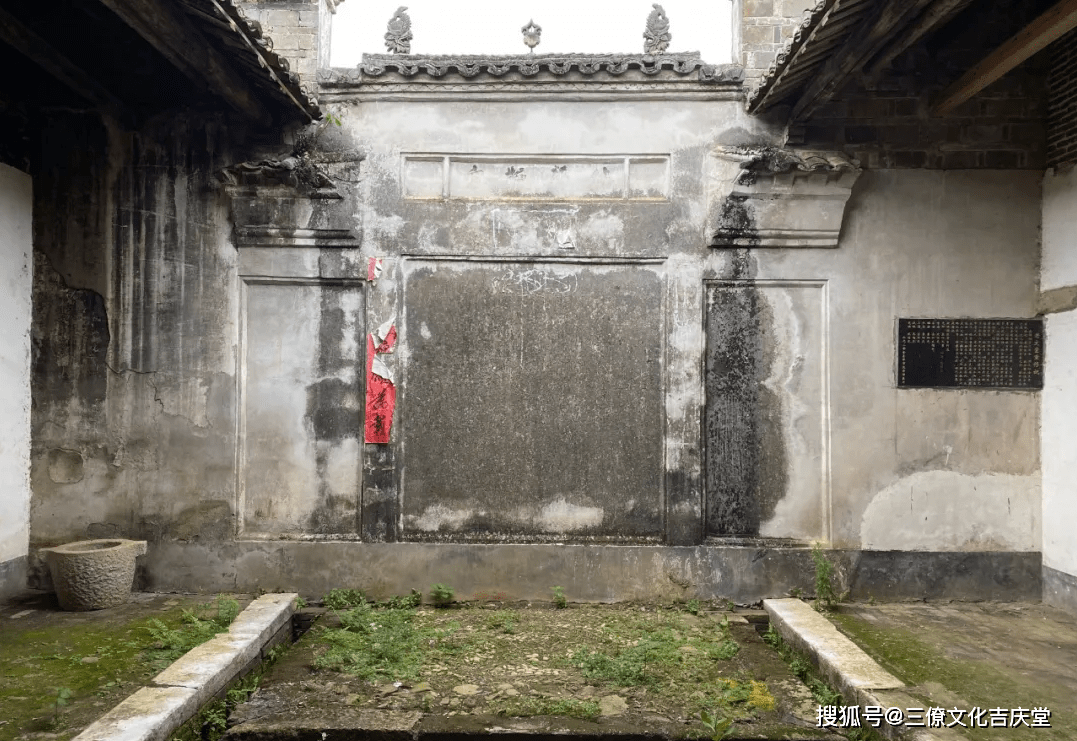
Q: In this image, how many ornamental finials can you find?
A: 3